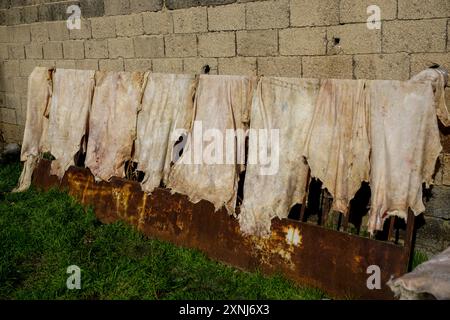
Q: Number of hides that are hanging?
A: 8